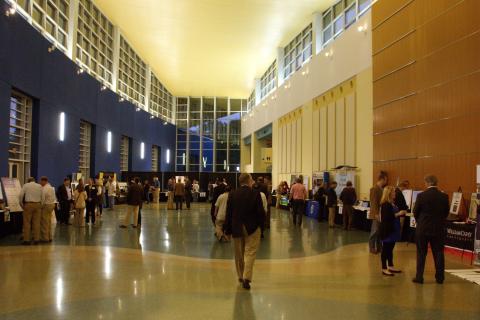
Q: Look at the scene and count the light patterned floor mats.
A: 1